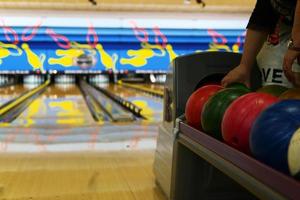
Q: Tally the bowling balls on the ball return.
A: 8